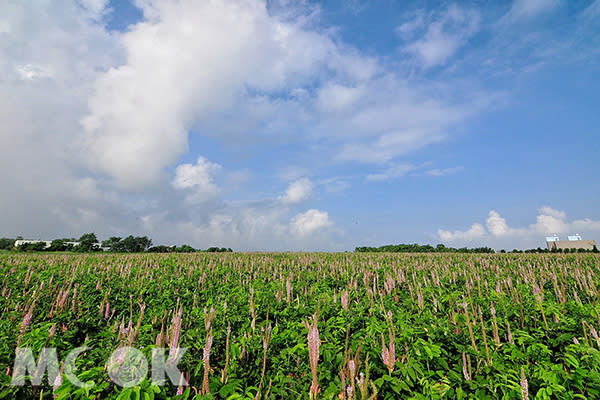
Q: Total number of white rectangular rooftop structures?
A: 2